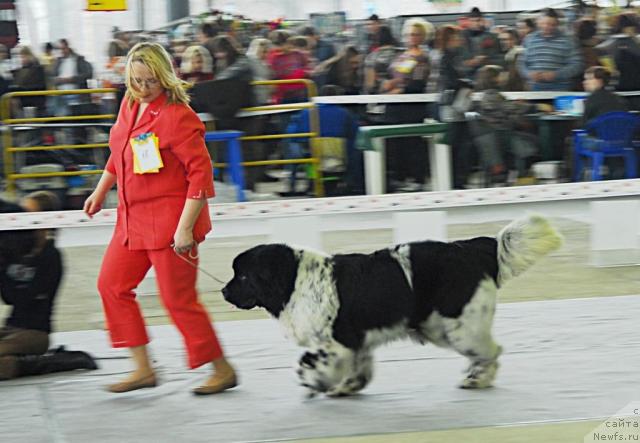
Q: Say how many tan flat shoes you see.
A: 2